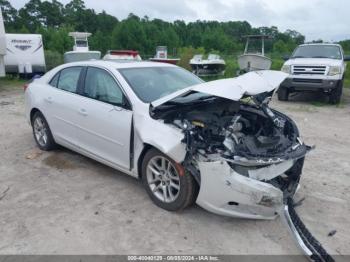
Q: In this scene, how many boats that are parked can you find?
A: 5